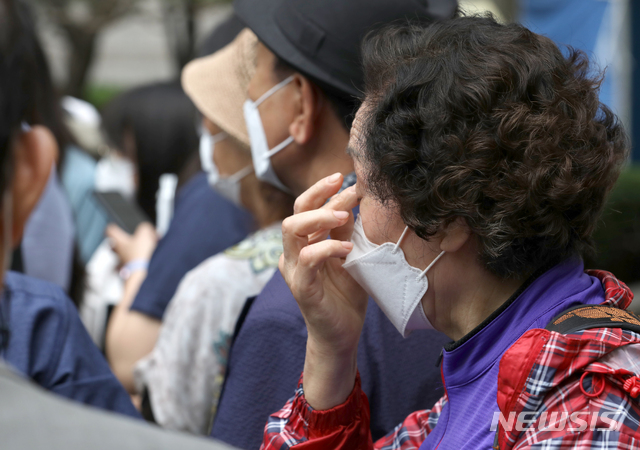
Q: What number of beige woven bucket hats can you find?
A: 1